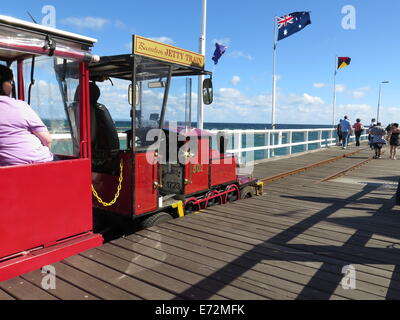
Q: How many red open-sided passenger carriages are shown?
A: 1